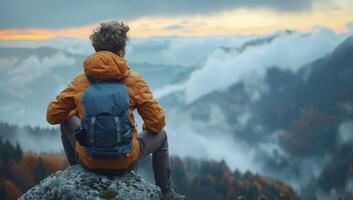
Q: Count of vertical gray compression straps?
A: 2